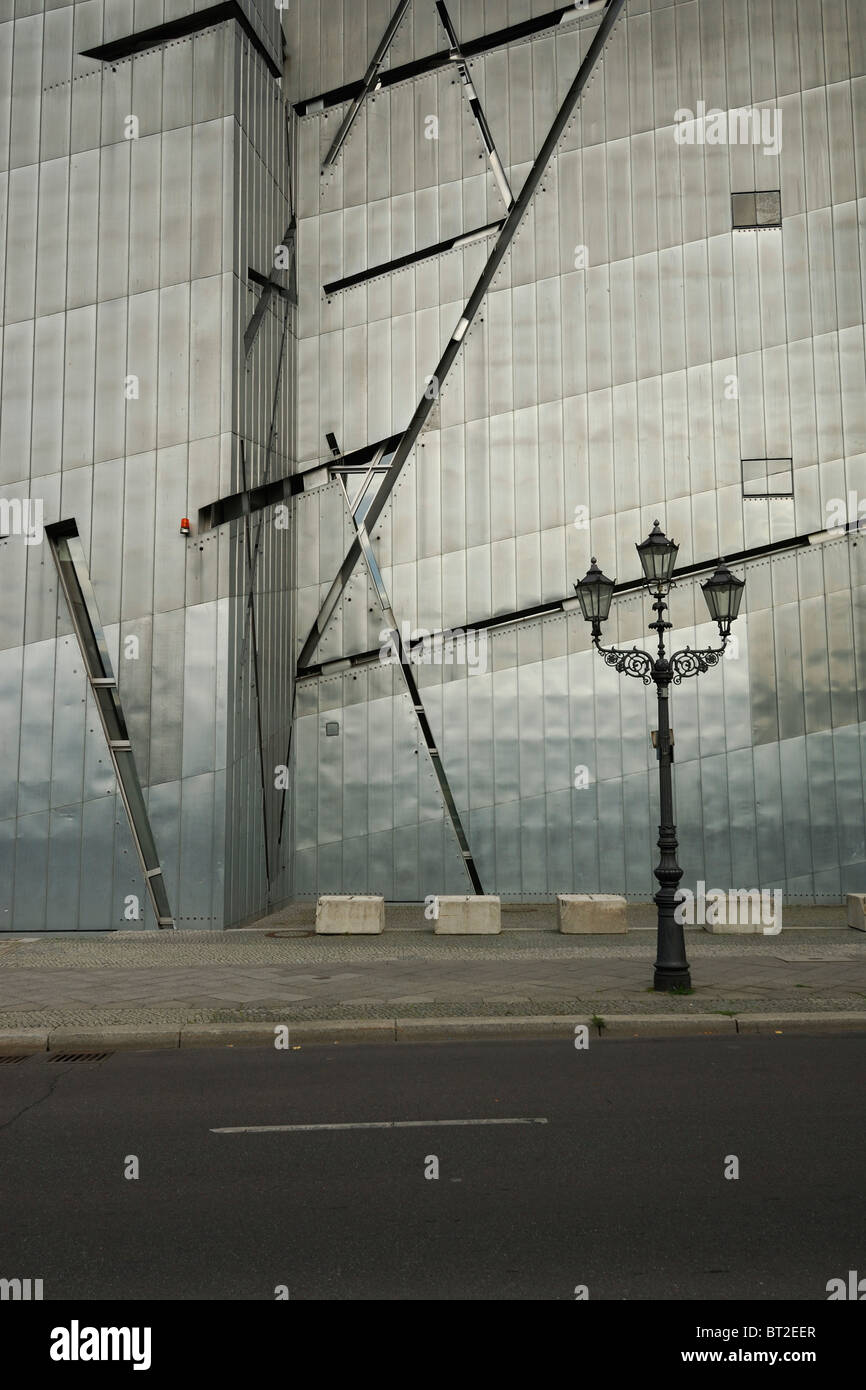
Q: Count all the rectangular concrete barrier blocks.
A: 5